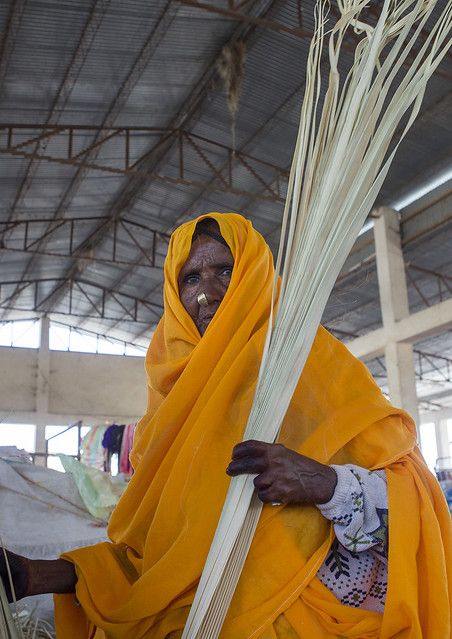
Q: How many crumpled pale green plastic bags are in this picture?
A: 1